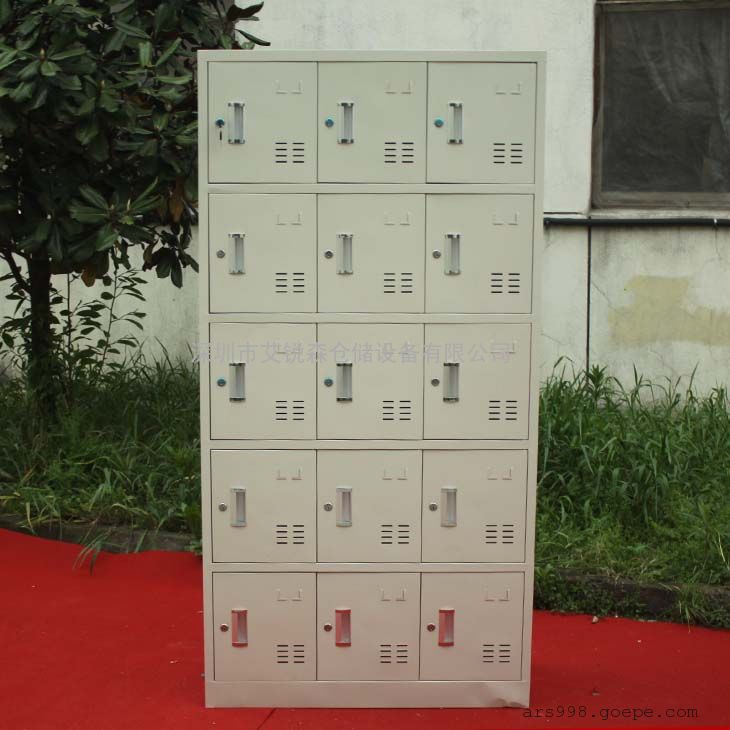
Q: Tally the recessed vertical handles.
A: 15